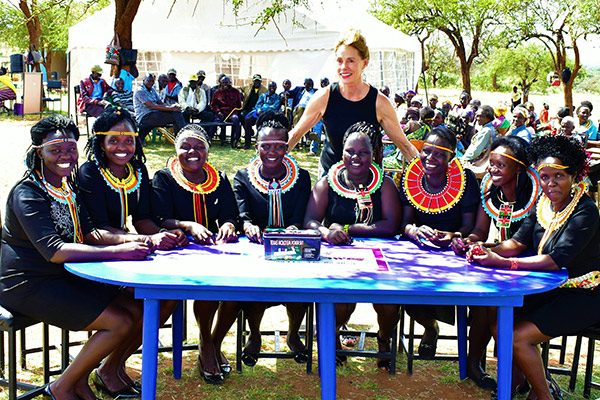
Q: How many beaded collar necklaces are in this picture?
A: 8